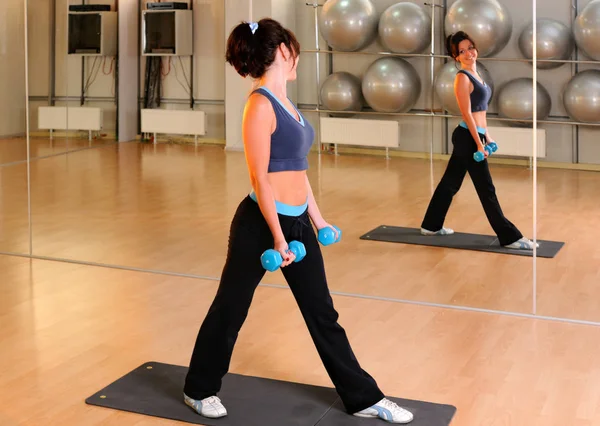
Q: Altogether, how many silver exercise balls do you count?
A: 10